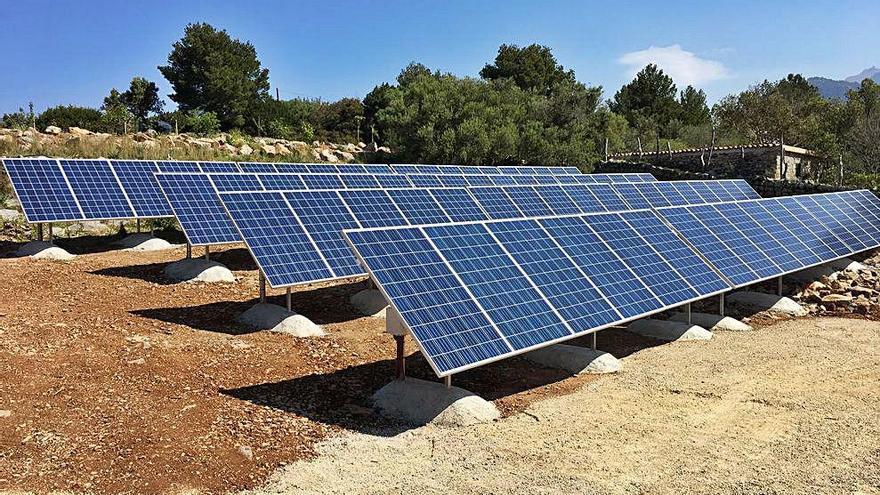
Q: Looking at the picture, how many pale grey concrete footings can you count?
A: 11